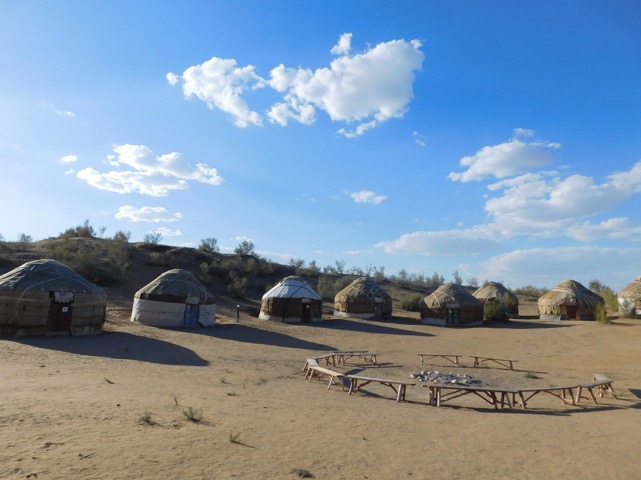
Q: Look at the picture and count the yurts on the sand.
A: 8